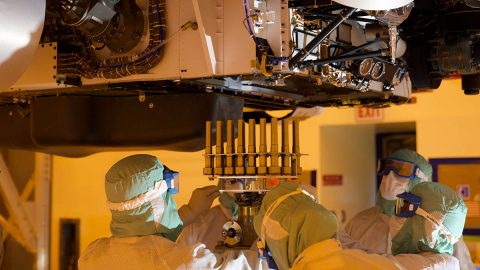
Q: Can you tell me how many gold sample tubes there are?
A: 9